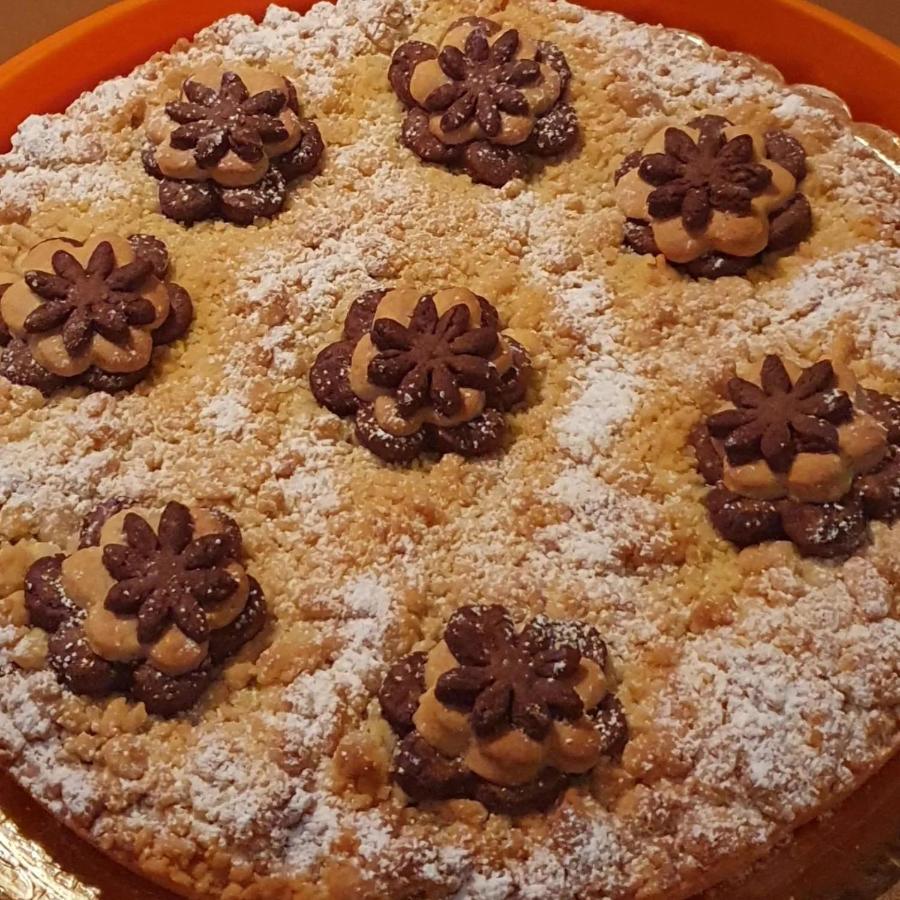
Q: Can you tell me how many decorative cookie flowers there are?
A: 8